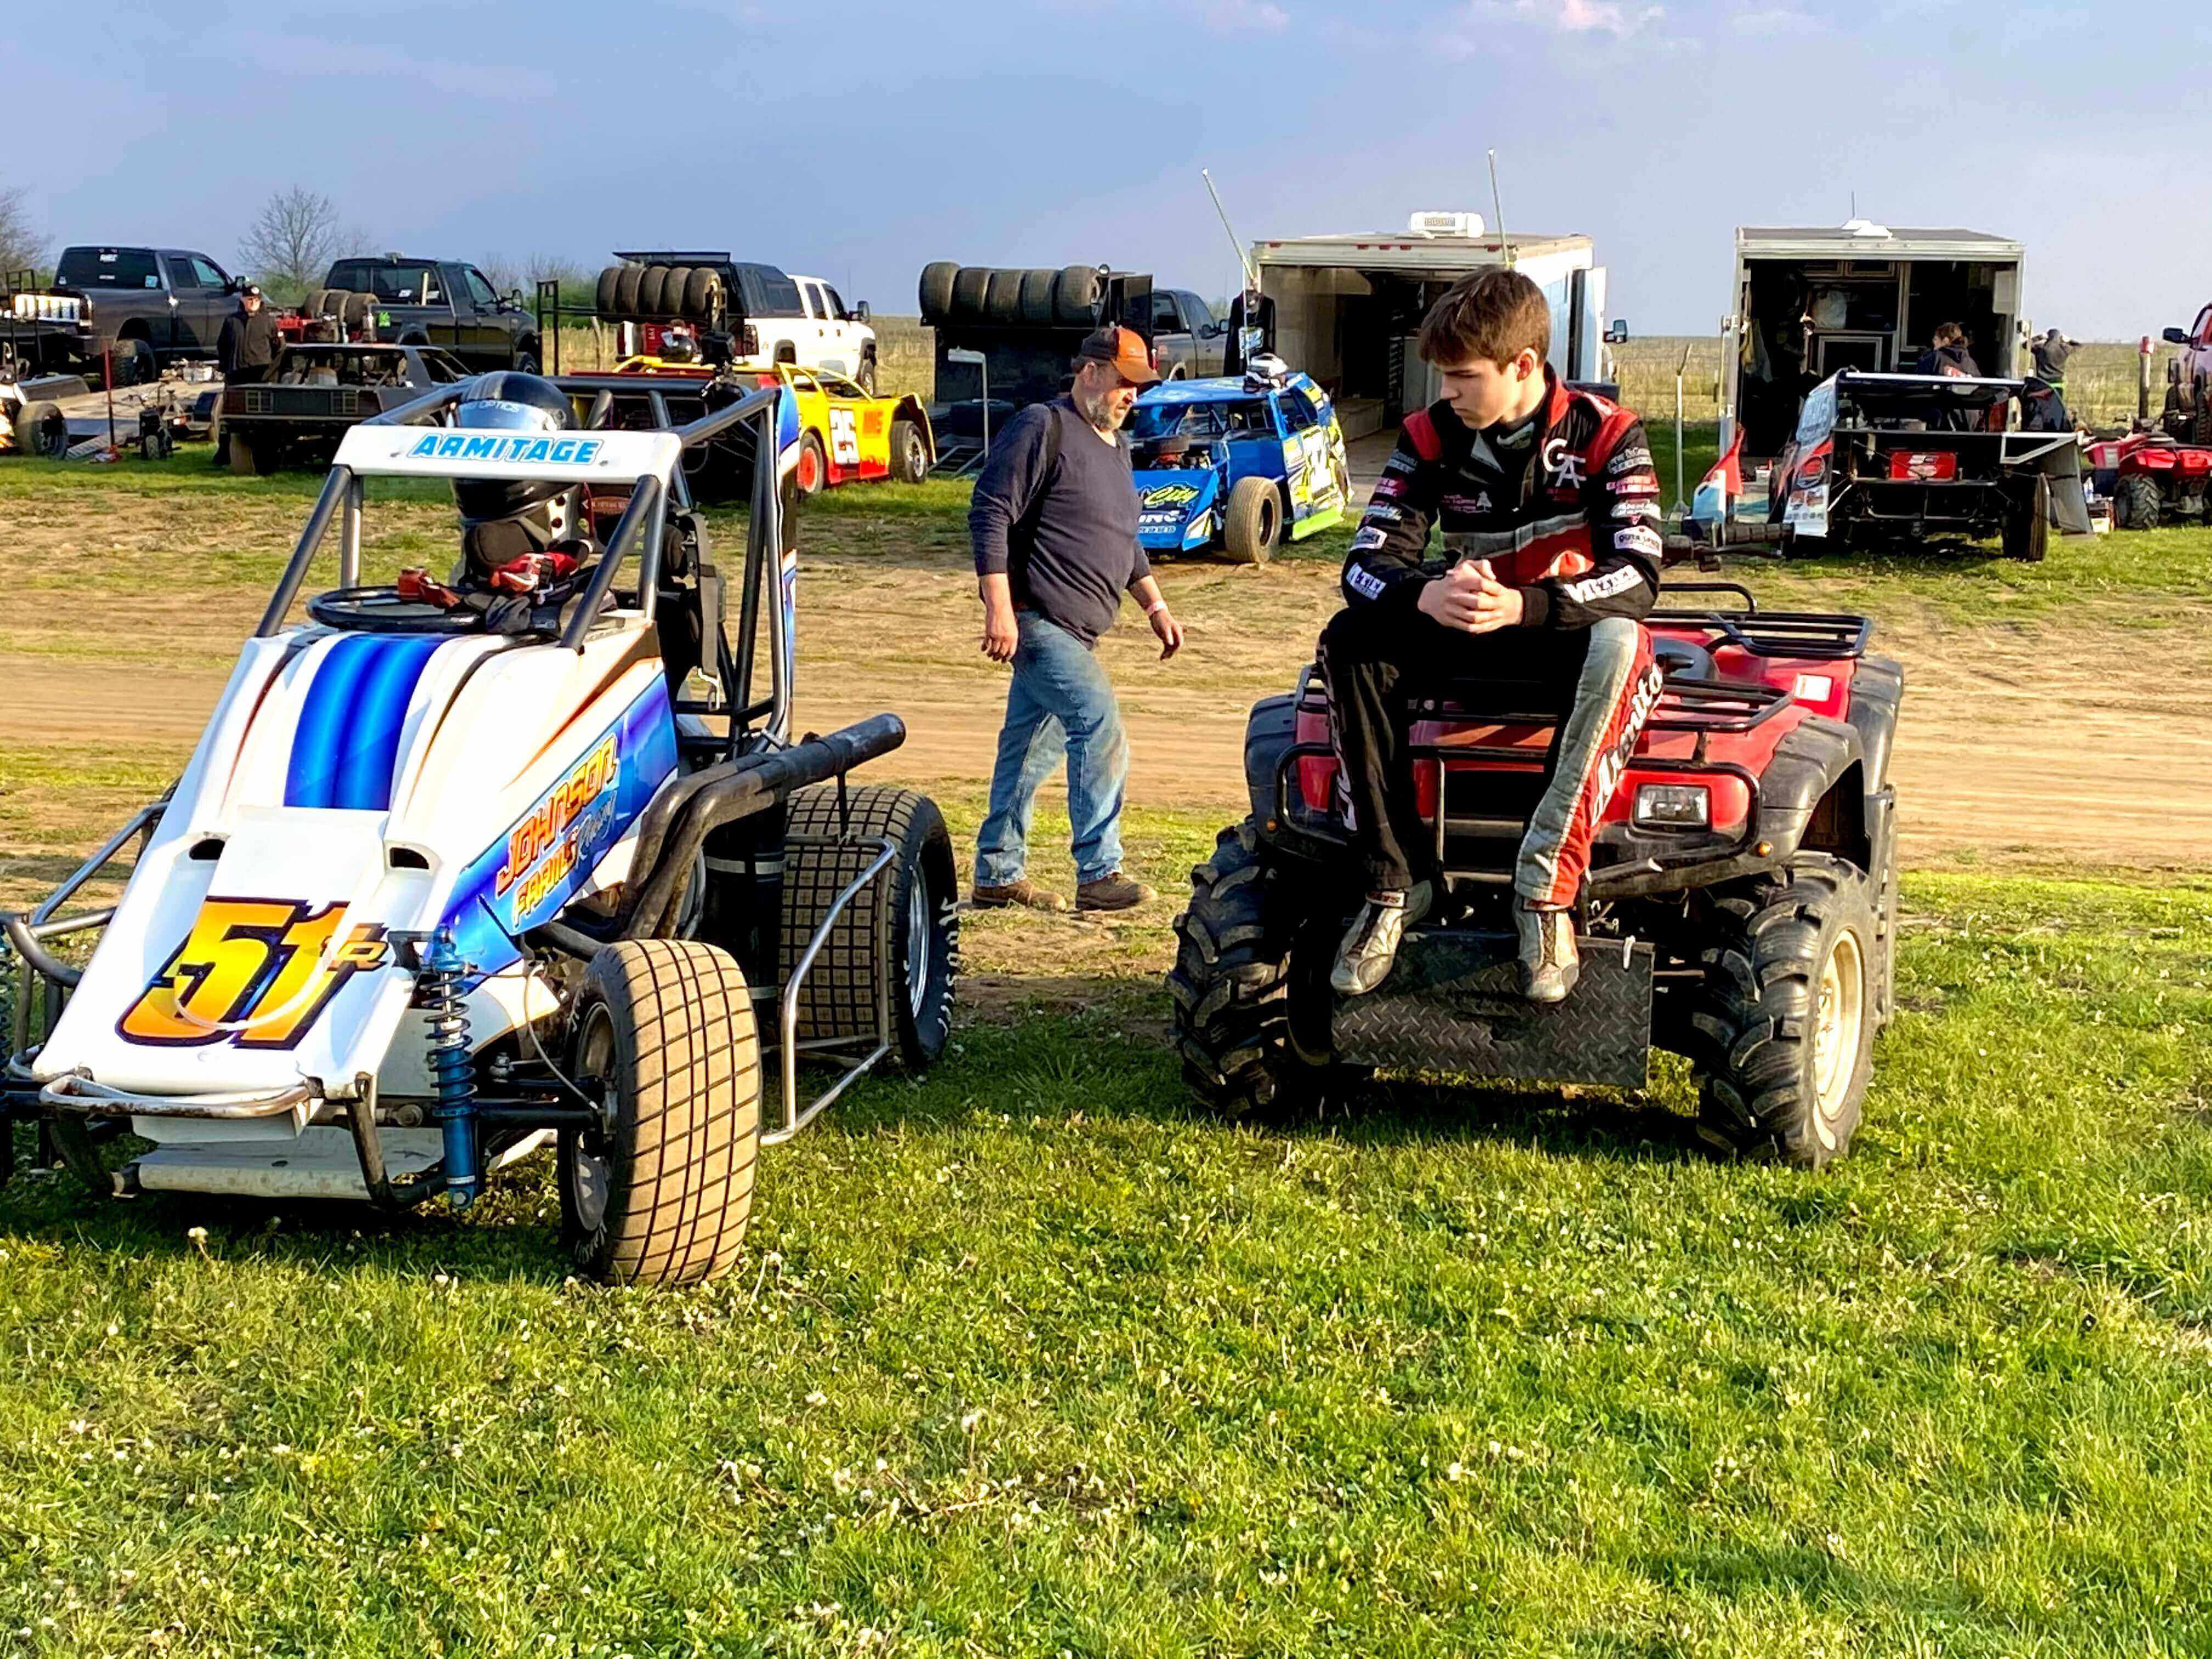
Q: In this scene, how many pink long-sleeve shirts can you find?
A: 0